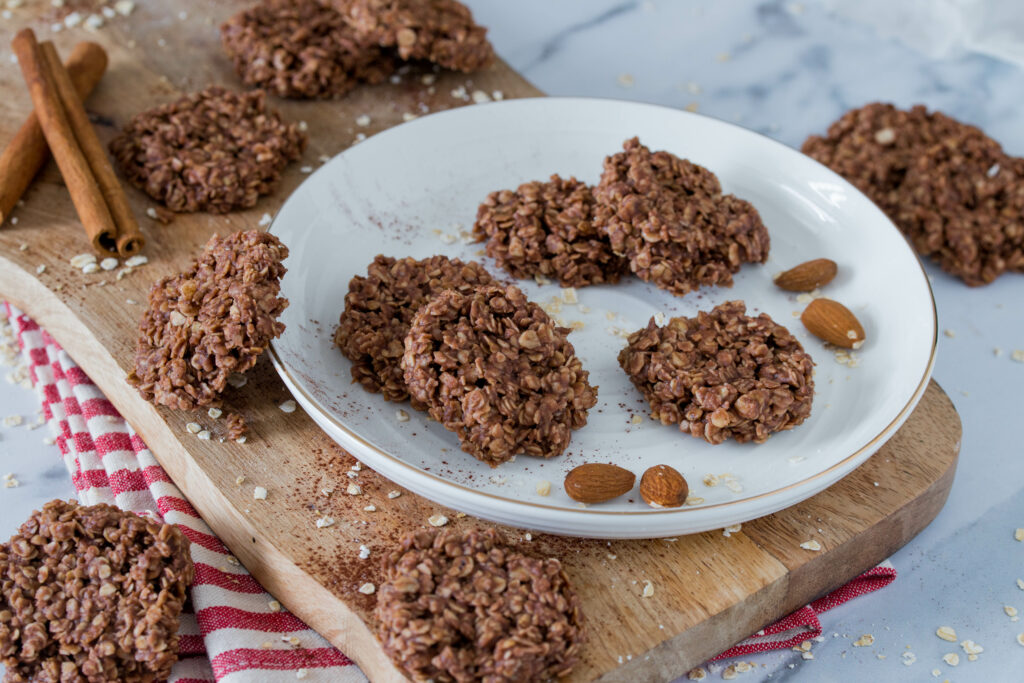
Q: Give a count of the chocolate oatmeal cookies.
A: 13